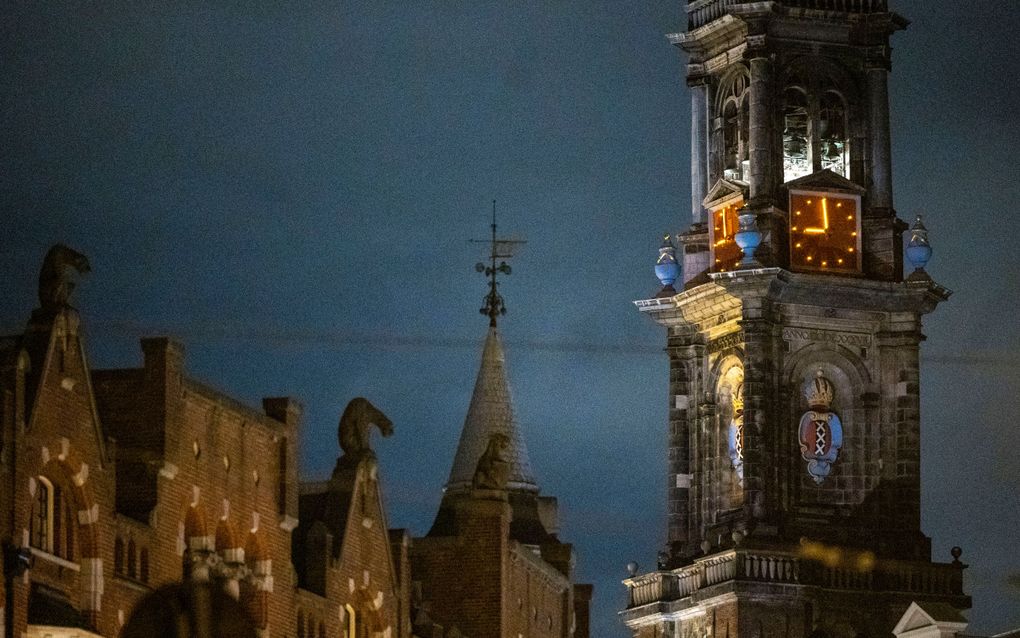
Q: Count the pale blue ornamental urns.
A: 3